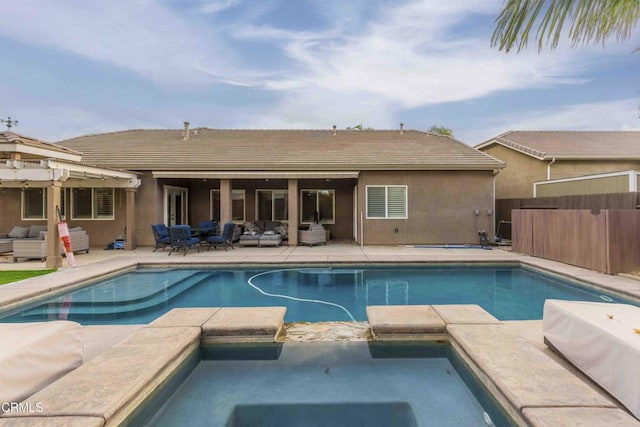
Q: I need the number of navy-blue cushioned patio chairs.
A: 4